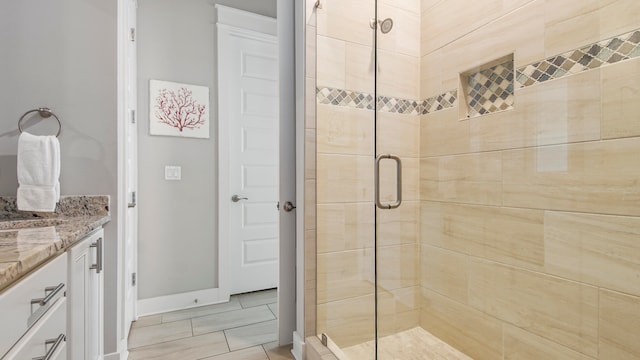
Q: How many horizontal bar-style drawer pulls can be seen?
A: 2